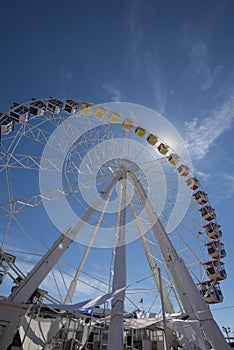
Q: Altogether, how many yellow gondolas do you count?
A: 8